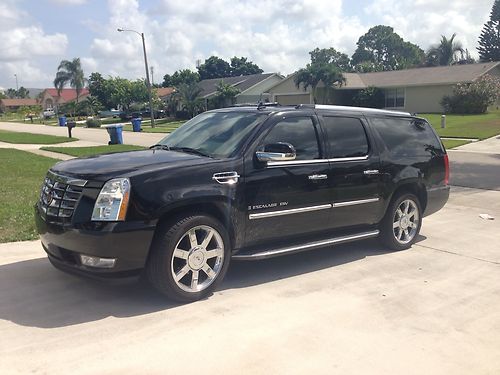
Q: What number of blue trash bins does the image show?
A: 3